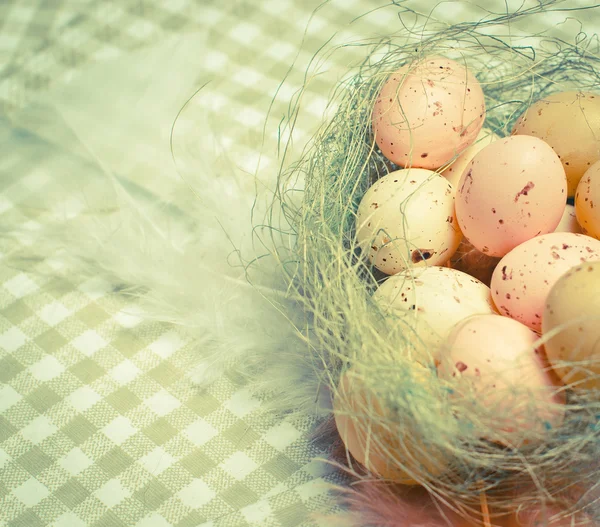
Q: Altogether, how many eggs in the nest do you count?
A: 12